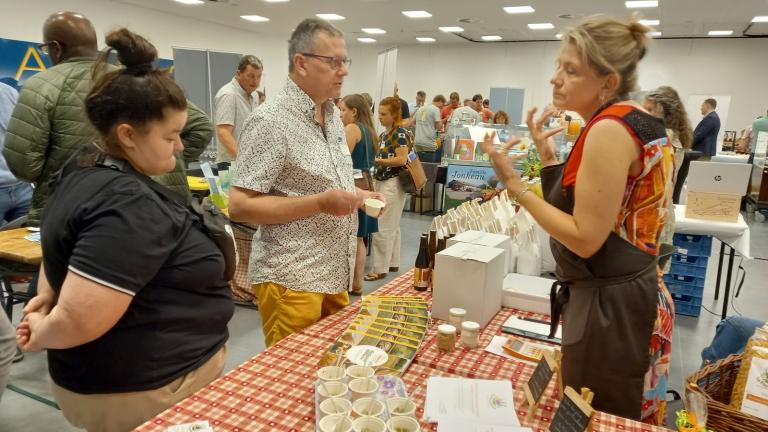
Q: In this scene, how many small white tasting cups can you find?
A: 11